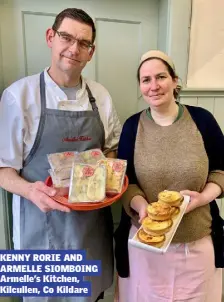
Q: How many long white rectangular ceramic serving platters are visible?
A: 1